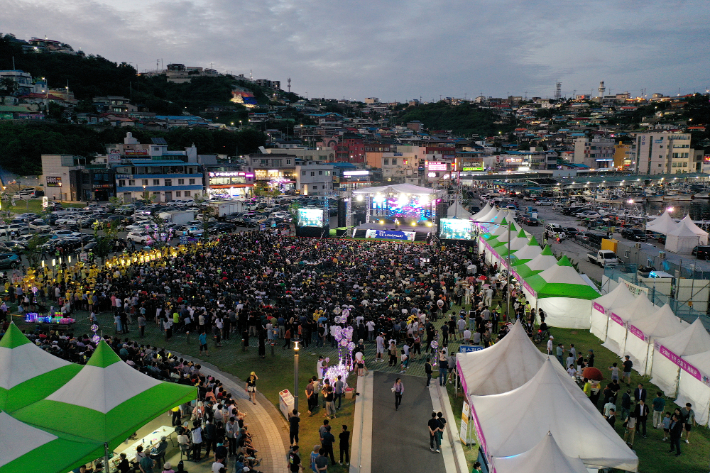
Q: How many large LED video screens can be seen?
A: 3